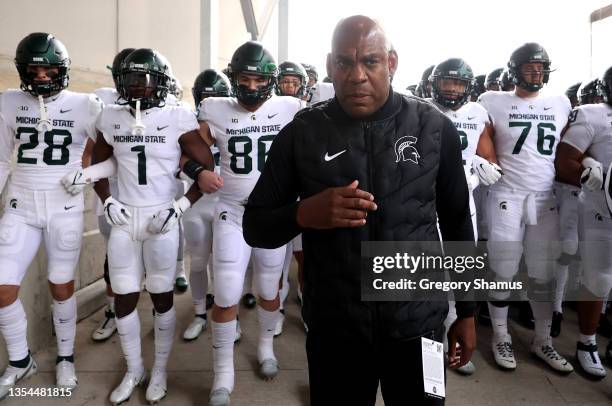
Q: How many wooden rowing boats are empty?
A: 0